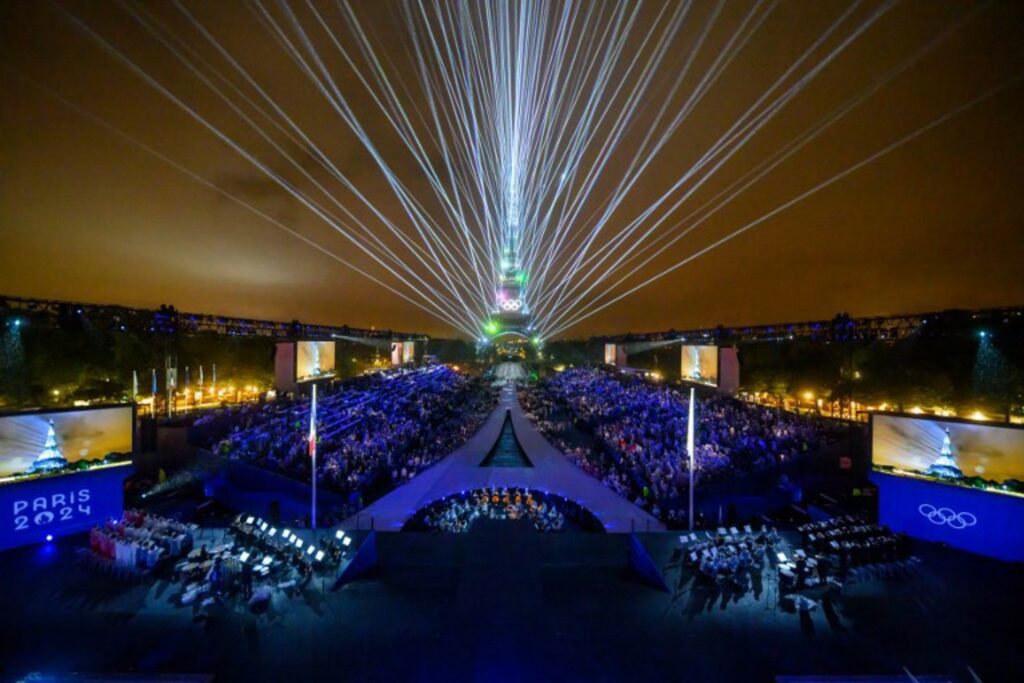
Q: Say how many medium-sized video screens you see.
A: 2